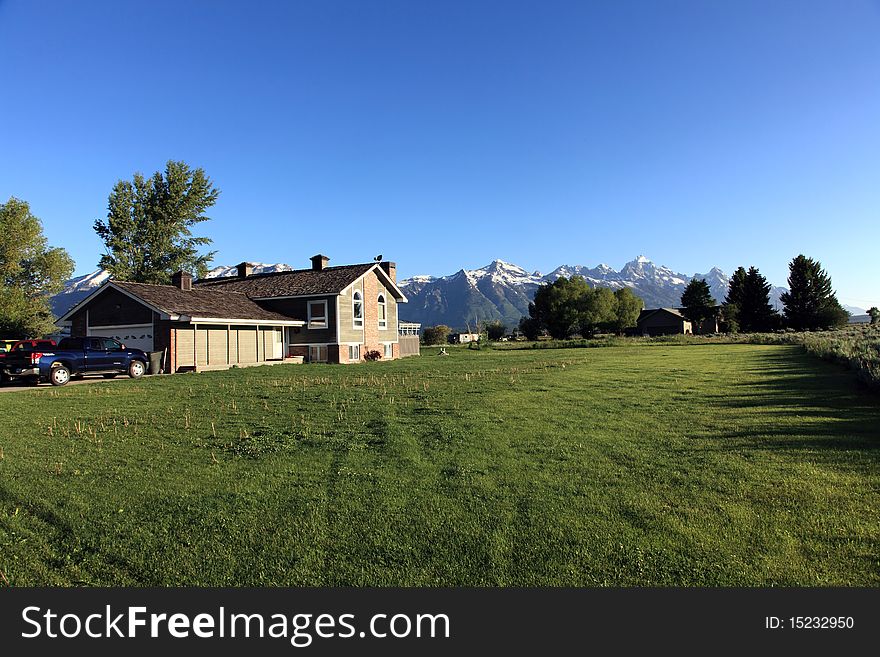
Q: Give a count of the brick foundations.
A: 1